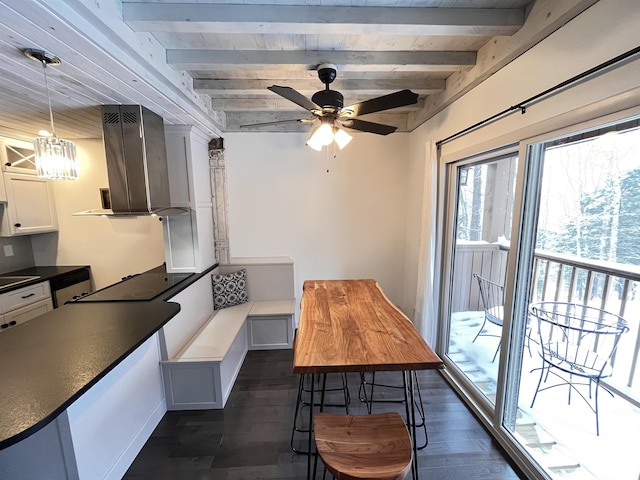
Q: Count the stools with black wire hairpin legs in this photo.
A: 3